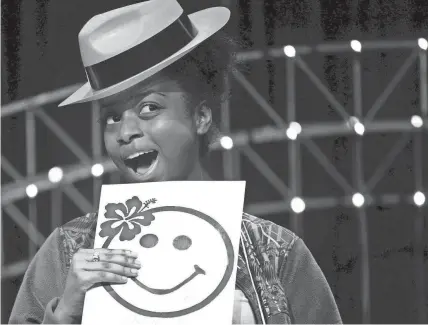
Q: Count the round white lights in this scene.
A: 13